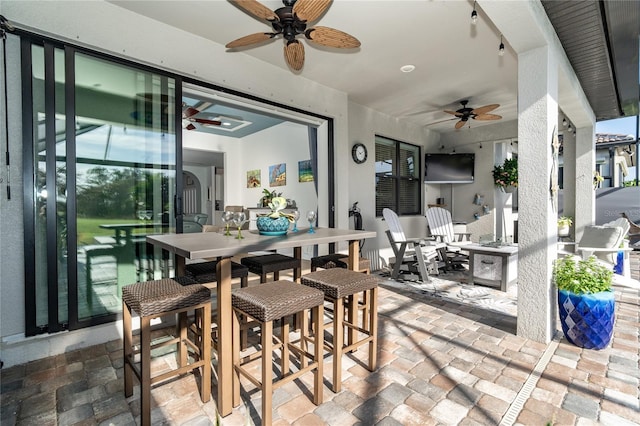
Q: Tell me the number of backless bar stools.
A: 6